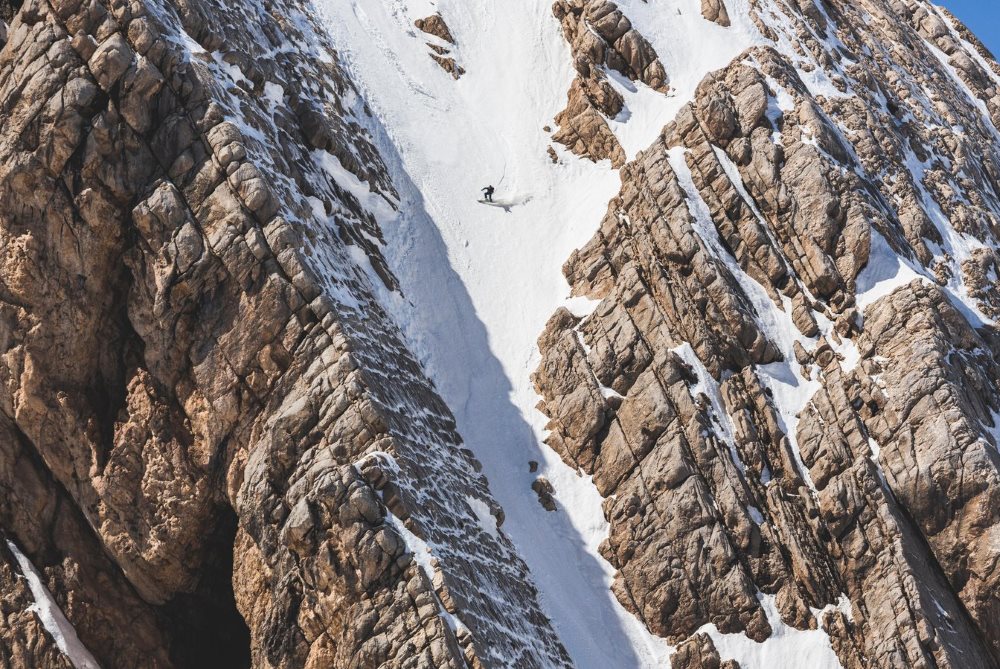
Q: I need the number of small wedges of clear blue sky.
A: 1